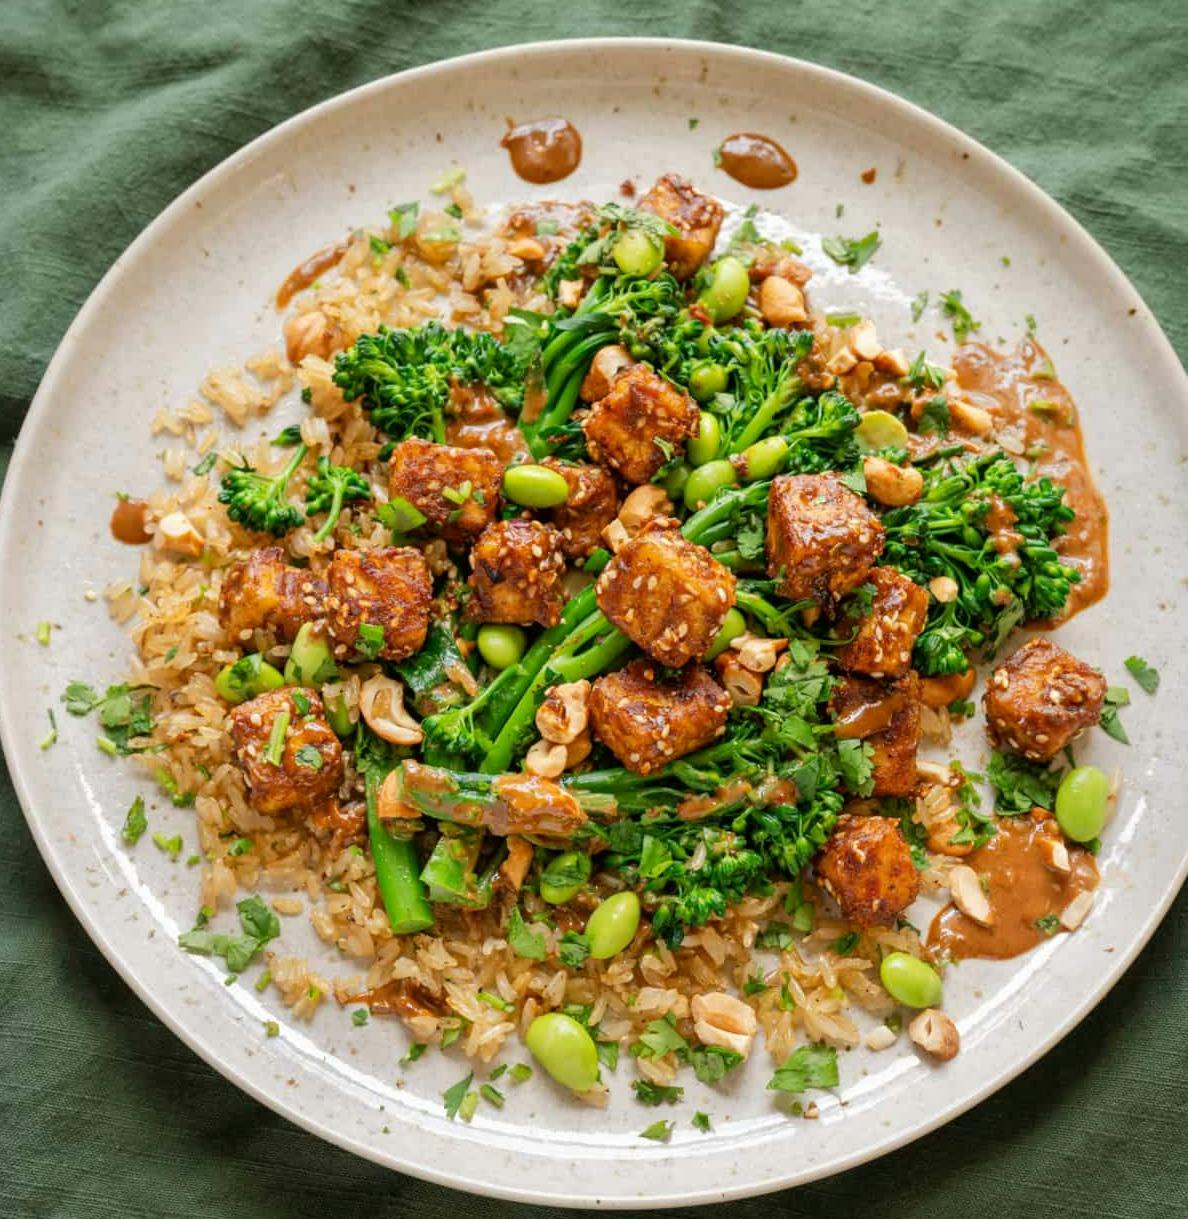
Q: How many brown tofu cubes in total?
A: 15